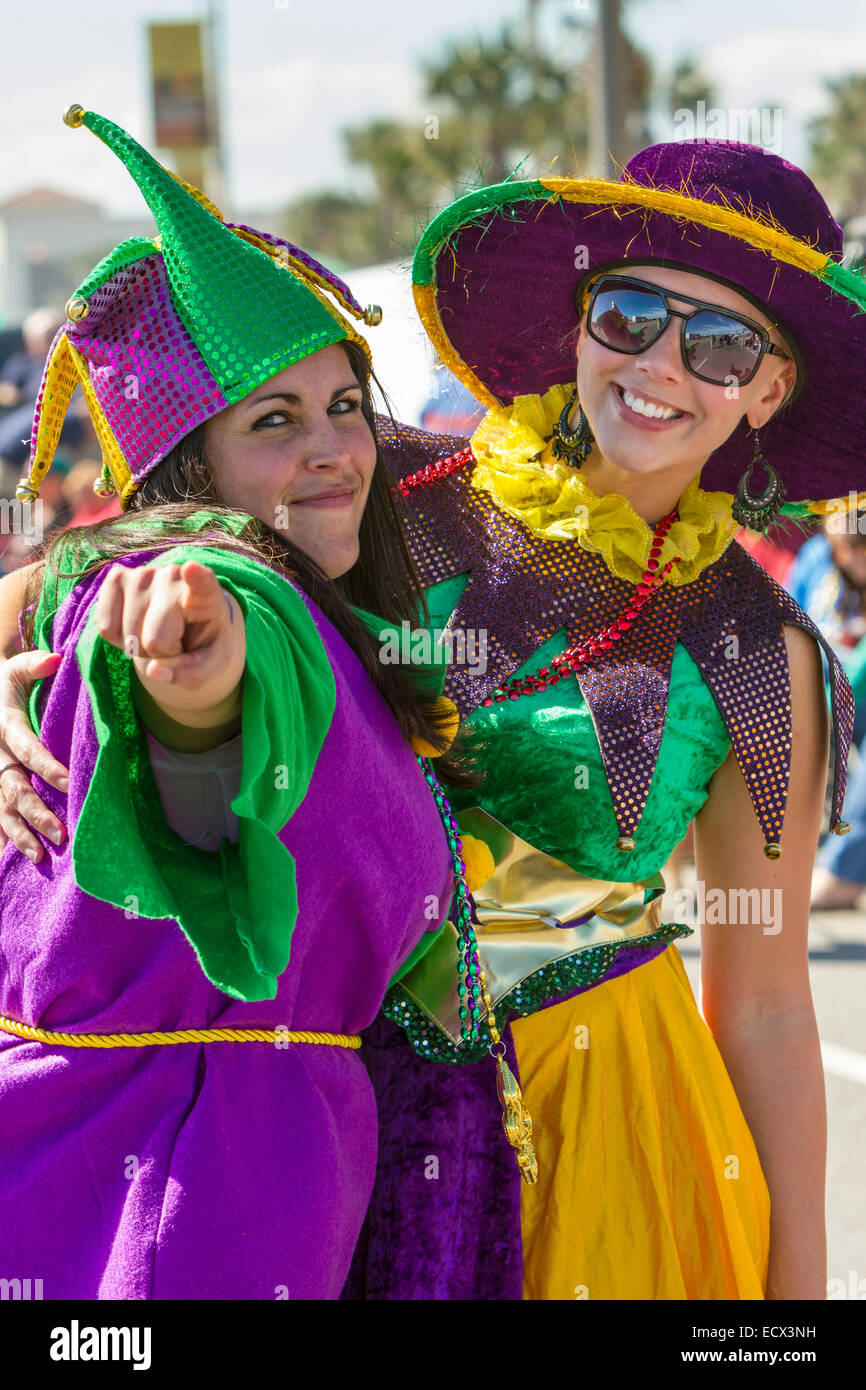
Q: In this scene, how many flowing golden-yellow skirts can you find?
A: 1